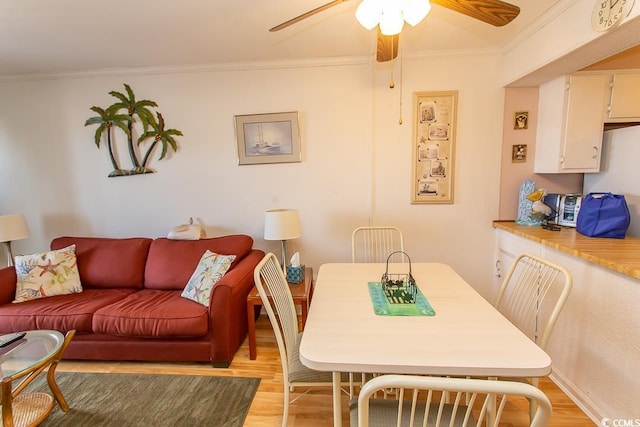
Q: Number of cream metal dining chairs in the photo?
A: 4